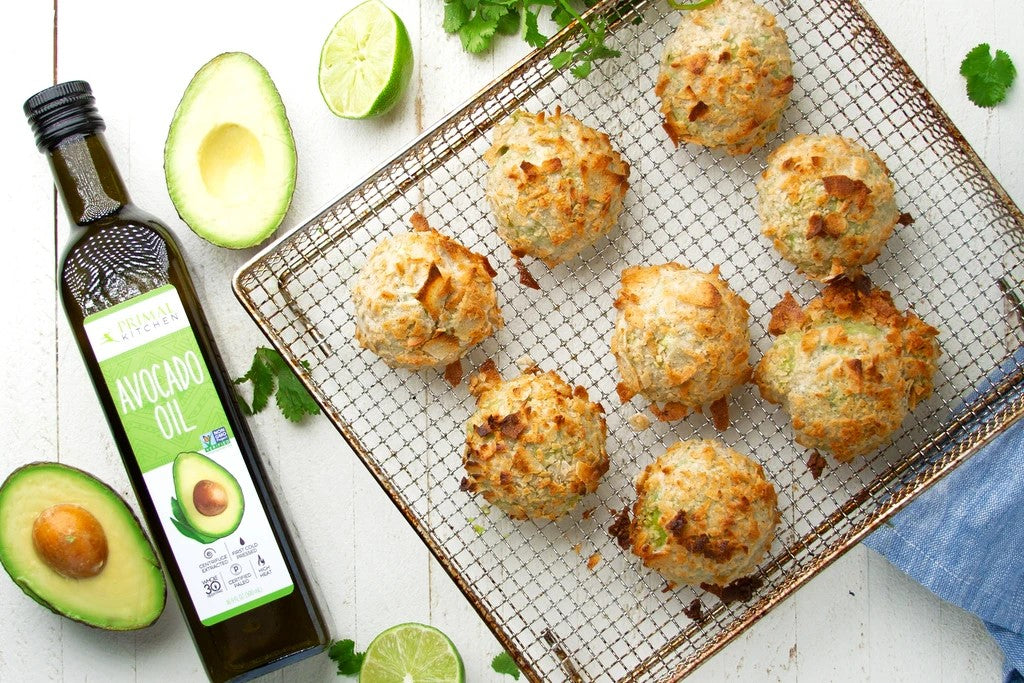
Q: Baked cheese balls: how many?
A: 8